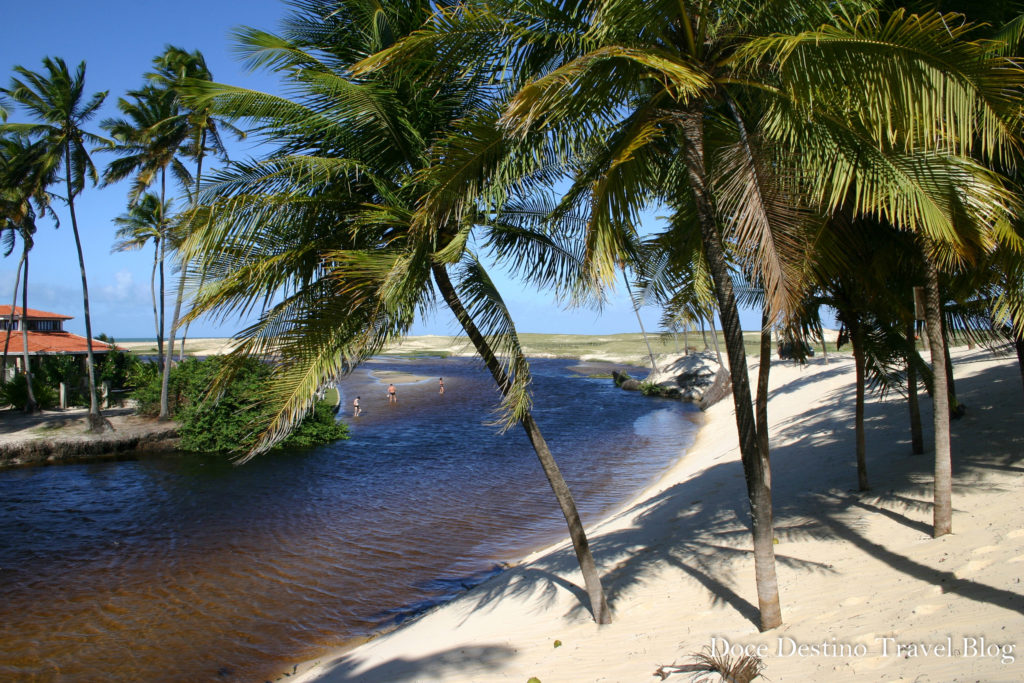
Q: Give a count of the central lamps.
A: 0